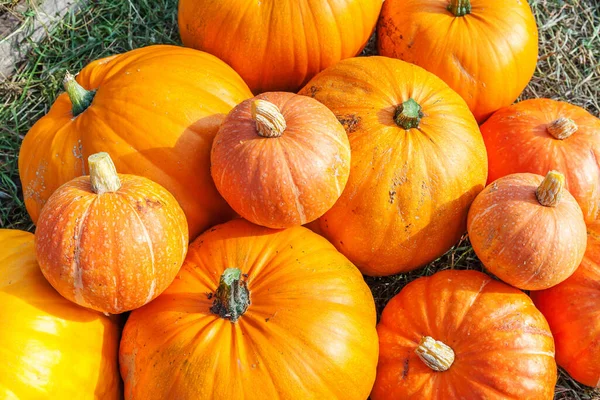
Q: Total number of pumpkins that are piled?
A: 12